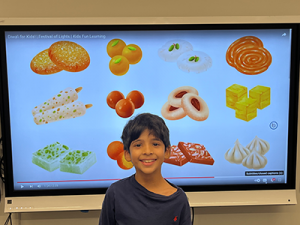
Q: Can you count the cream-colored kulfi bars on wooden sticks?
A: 2